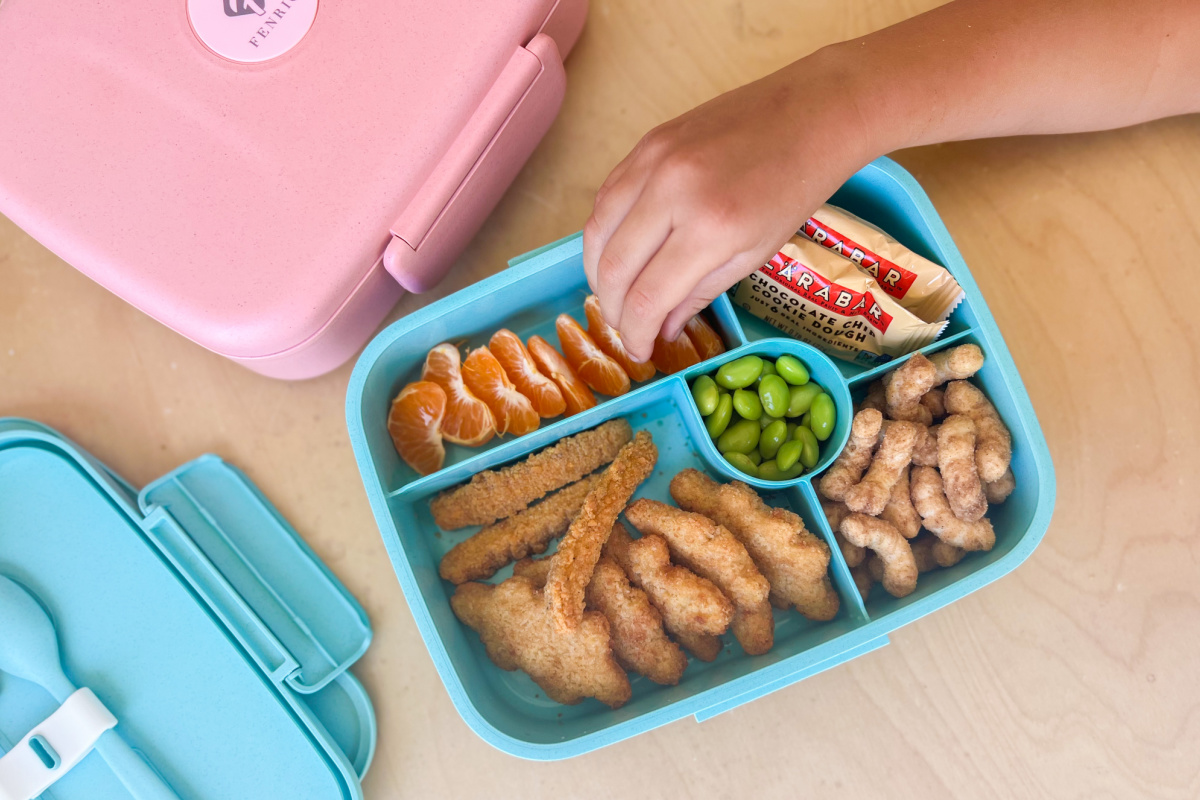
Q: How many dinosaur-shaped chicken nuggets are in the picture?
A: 5